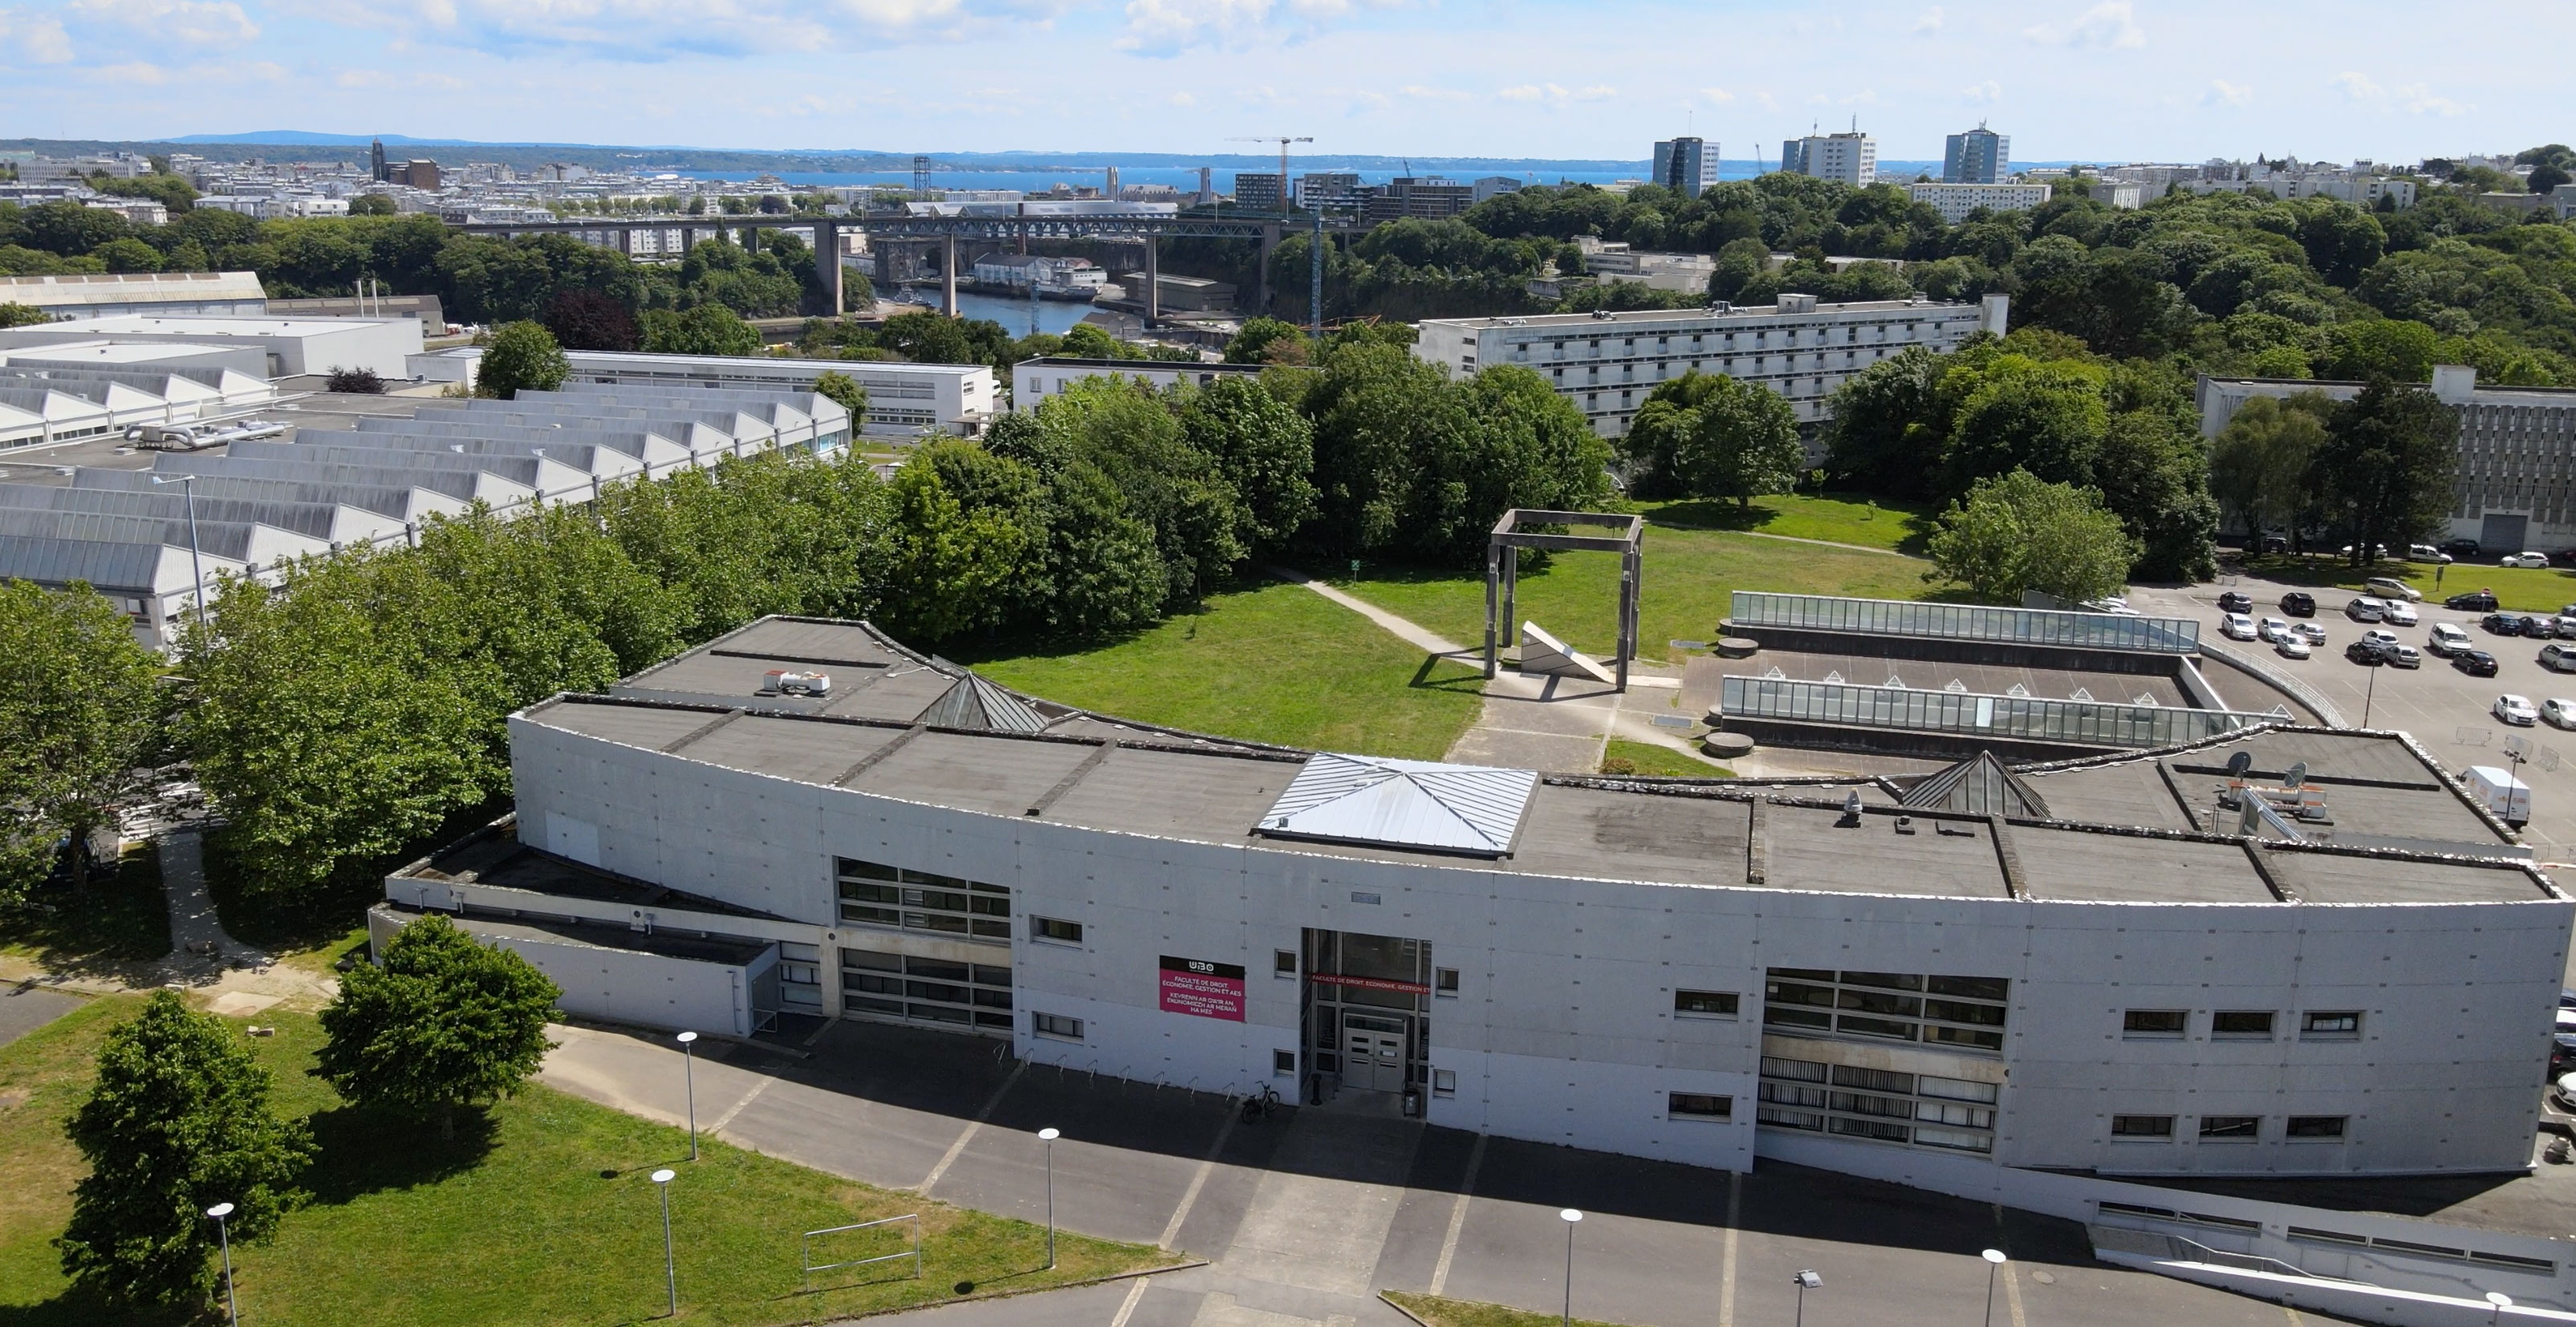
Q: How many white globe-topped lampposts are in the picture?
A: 7